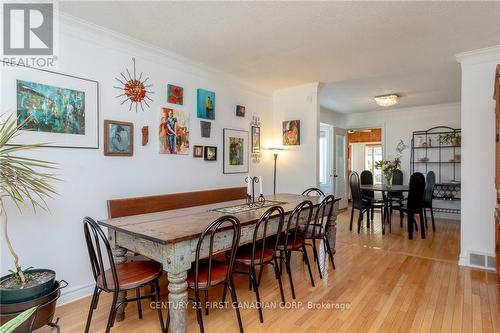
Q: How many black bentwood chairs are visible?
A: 6